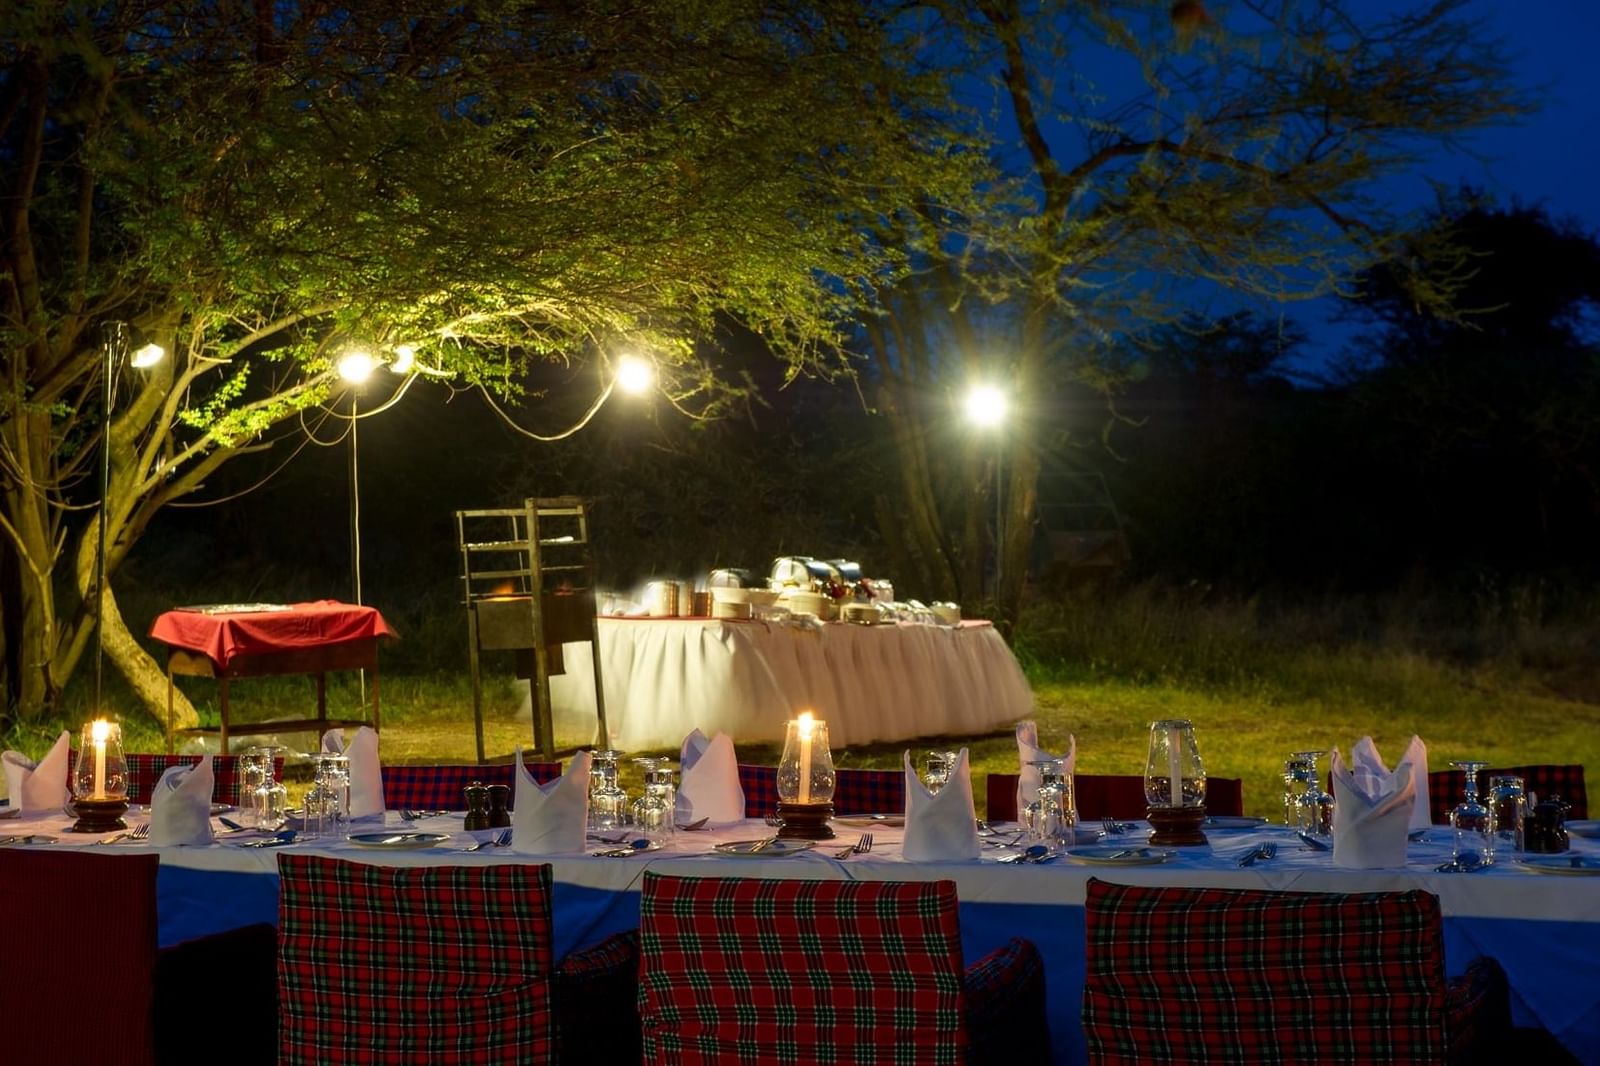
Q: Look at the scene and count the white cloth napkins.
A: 9